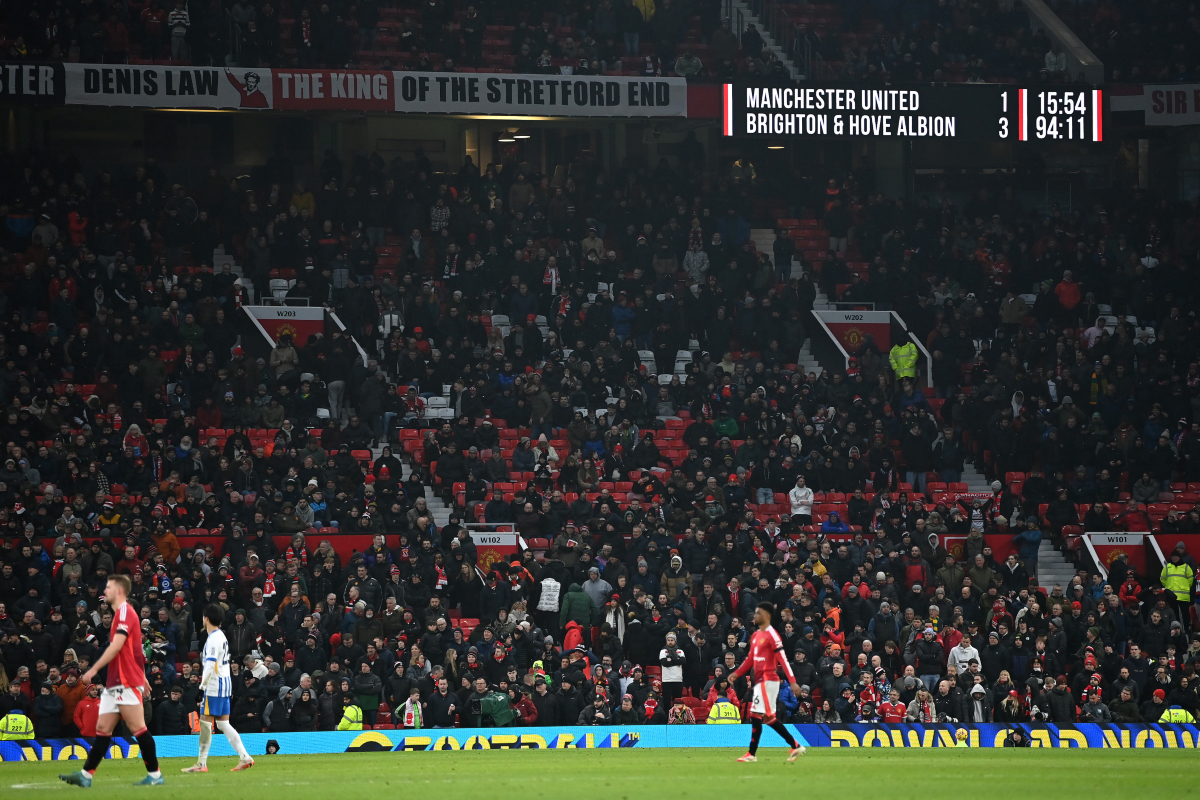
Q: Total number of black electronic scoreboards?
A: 1